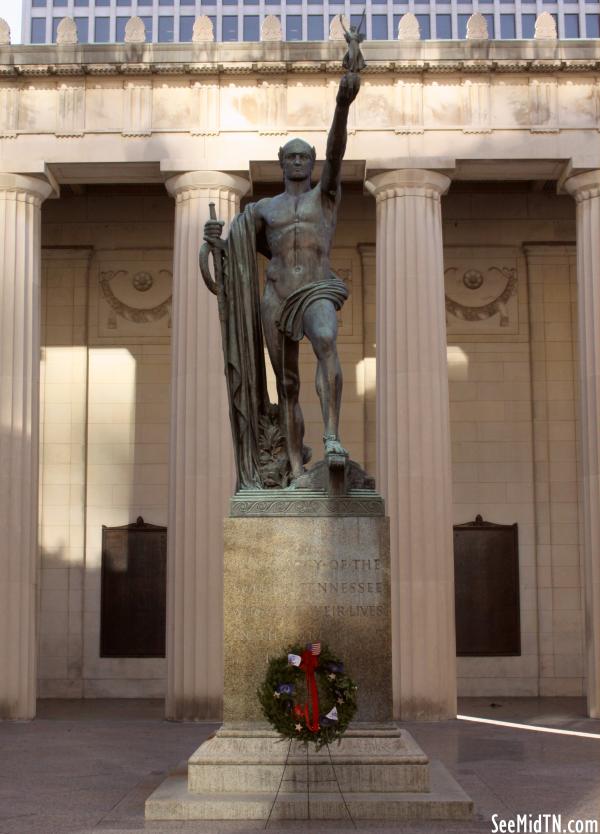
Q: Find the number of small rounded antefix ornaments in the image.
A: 9